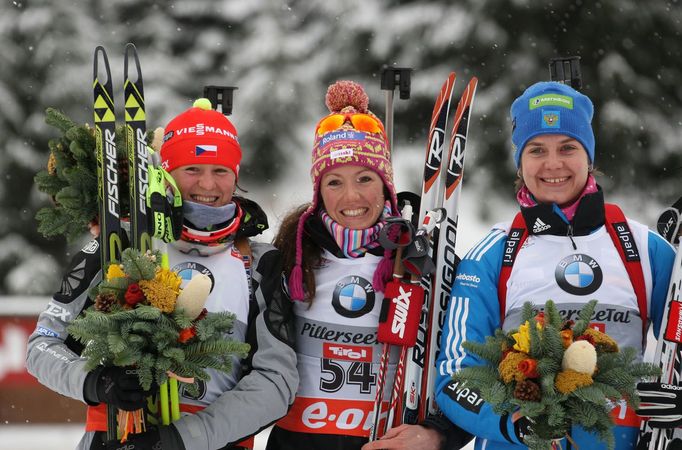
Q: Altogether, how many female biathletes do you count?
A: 3